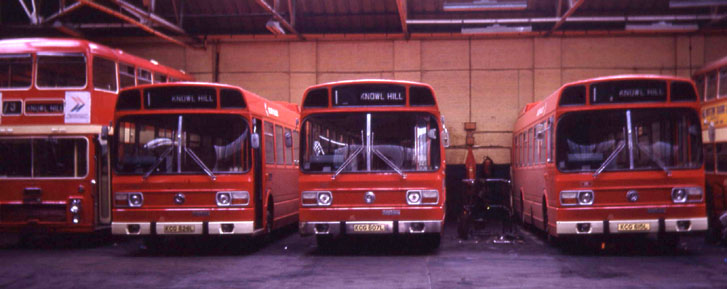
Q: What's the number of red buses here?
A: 5